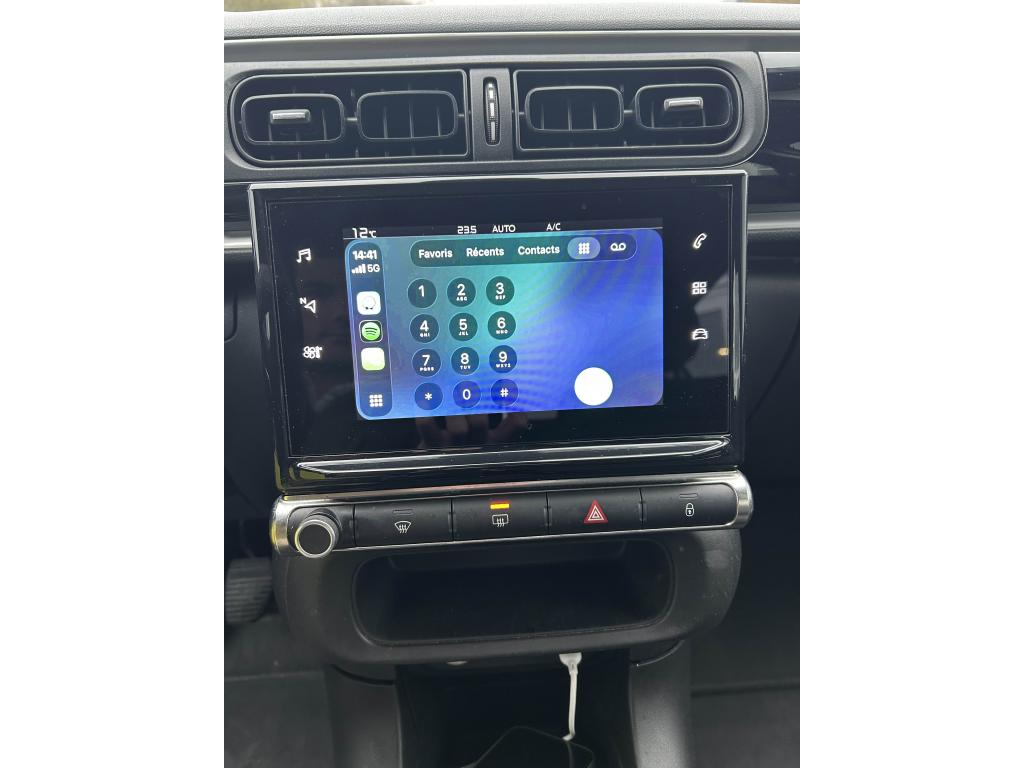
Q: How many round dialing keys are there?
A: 12